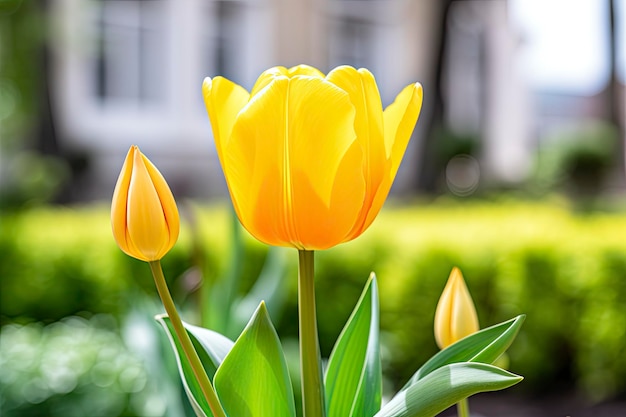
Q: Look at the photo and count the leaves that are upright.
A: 2